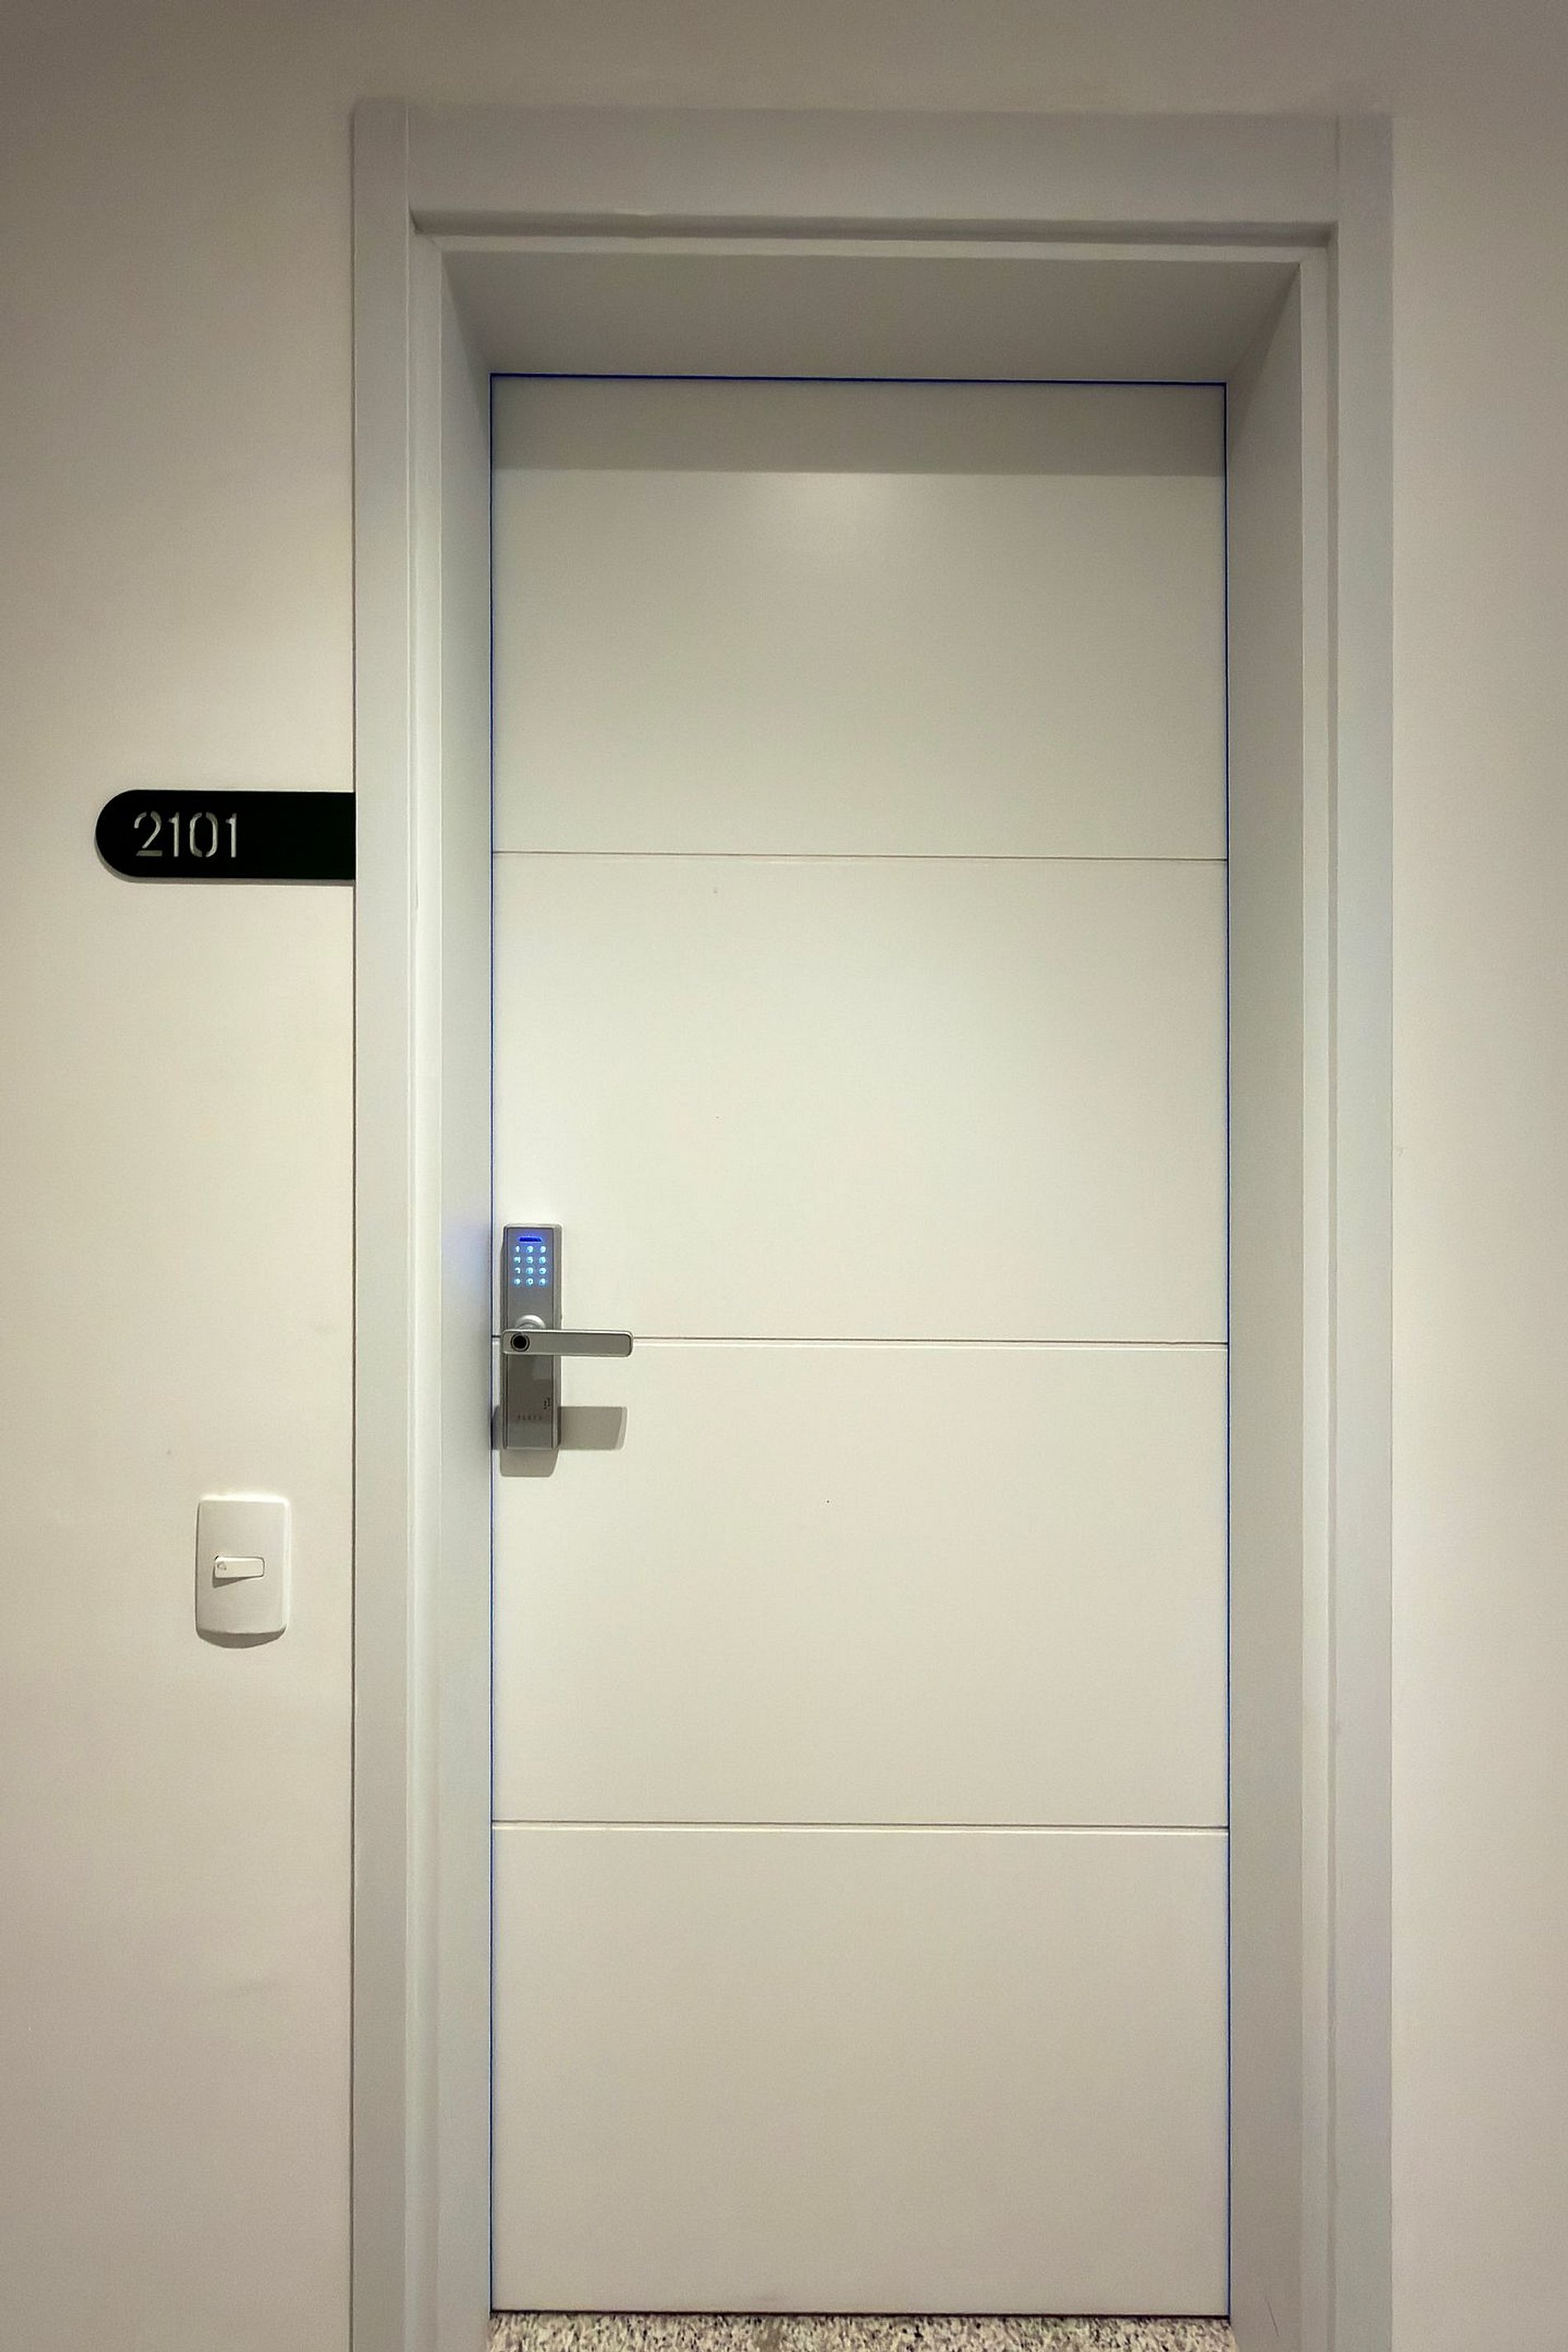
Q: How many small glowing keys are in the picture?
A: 12